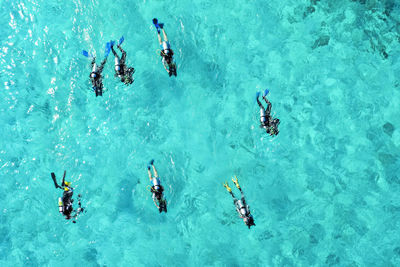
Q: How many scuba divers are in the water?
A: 7